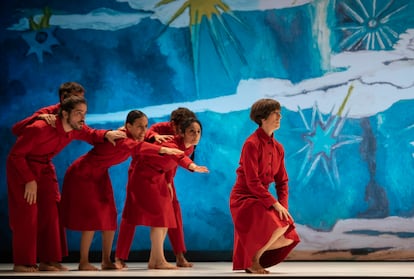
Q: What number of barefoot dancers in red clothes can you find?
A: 6